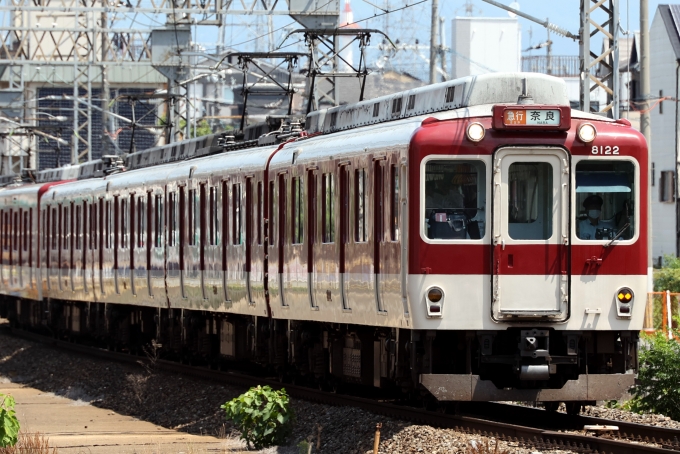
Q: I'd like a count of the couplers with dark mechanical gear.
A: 1